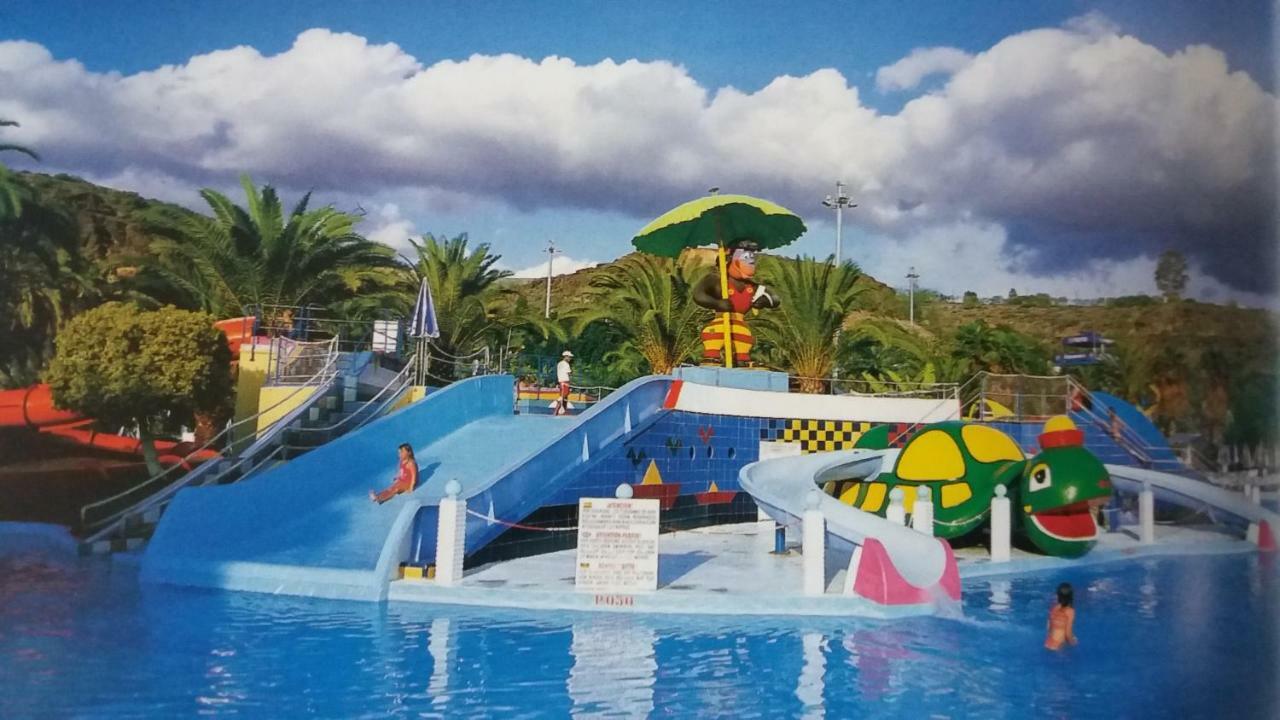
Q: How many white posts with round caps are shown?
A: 7